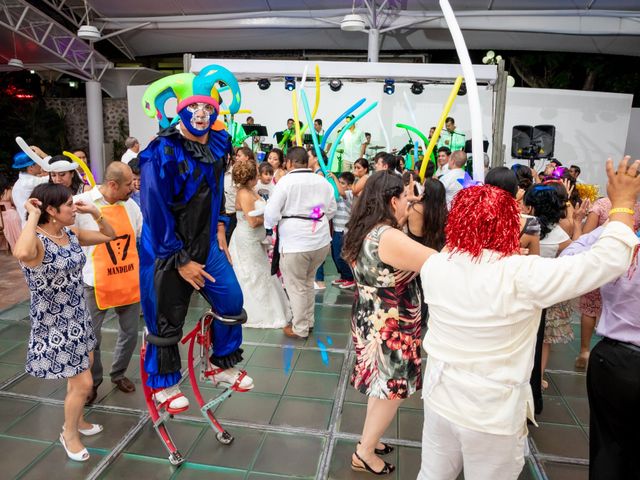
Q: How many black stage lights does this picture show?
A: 4